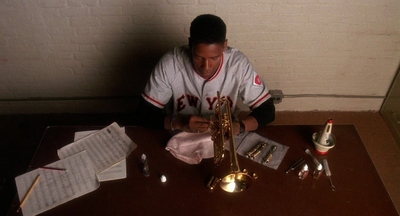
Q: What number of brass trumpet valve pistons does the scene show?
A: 3